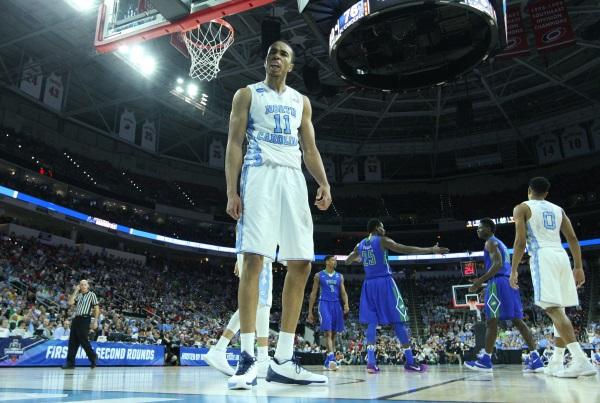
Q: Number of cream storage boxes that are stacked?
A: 0